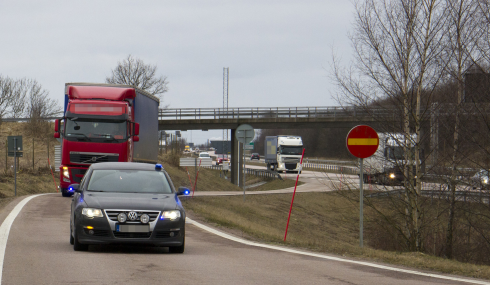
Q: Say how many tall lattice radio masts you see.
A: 1